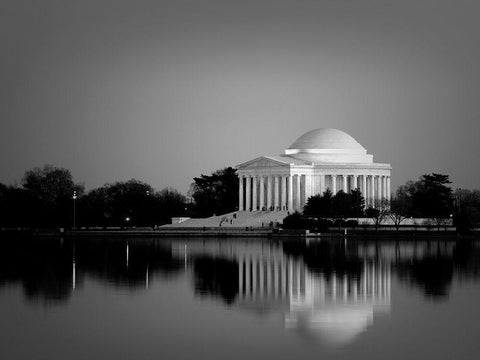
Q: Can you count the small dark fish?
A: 0